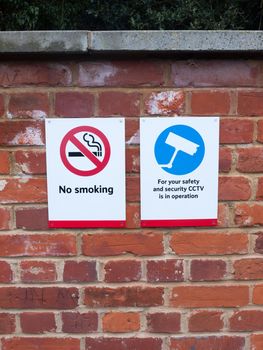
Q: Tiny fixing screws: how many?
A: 8